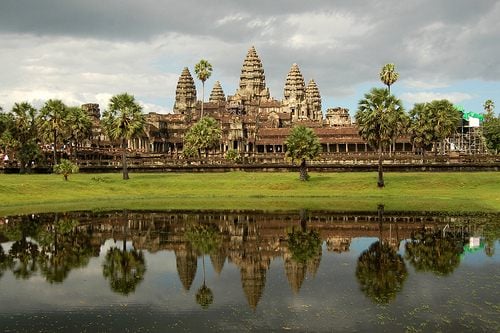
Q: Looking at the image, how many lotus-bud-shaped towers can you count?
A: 5